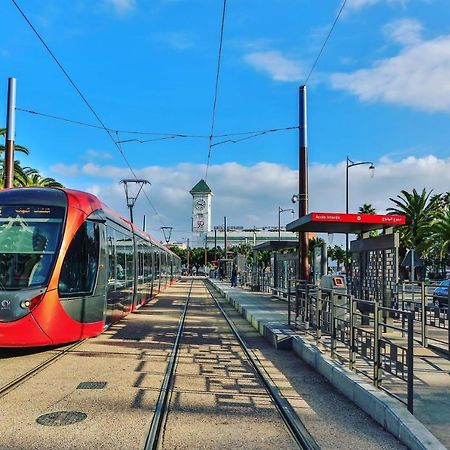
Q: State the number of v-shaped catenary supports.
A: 2